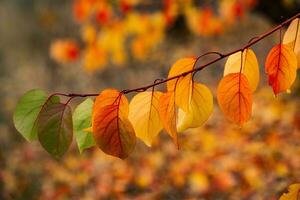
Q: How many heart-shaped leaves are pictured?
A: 12